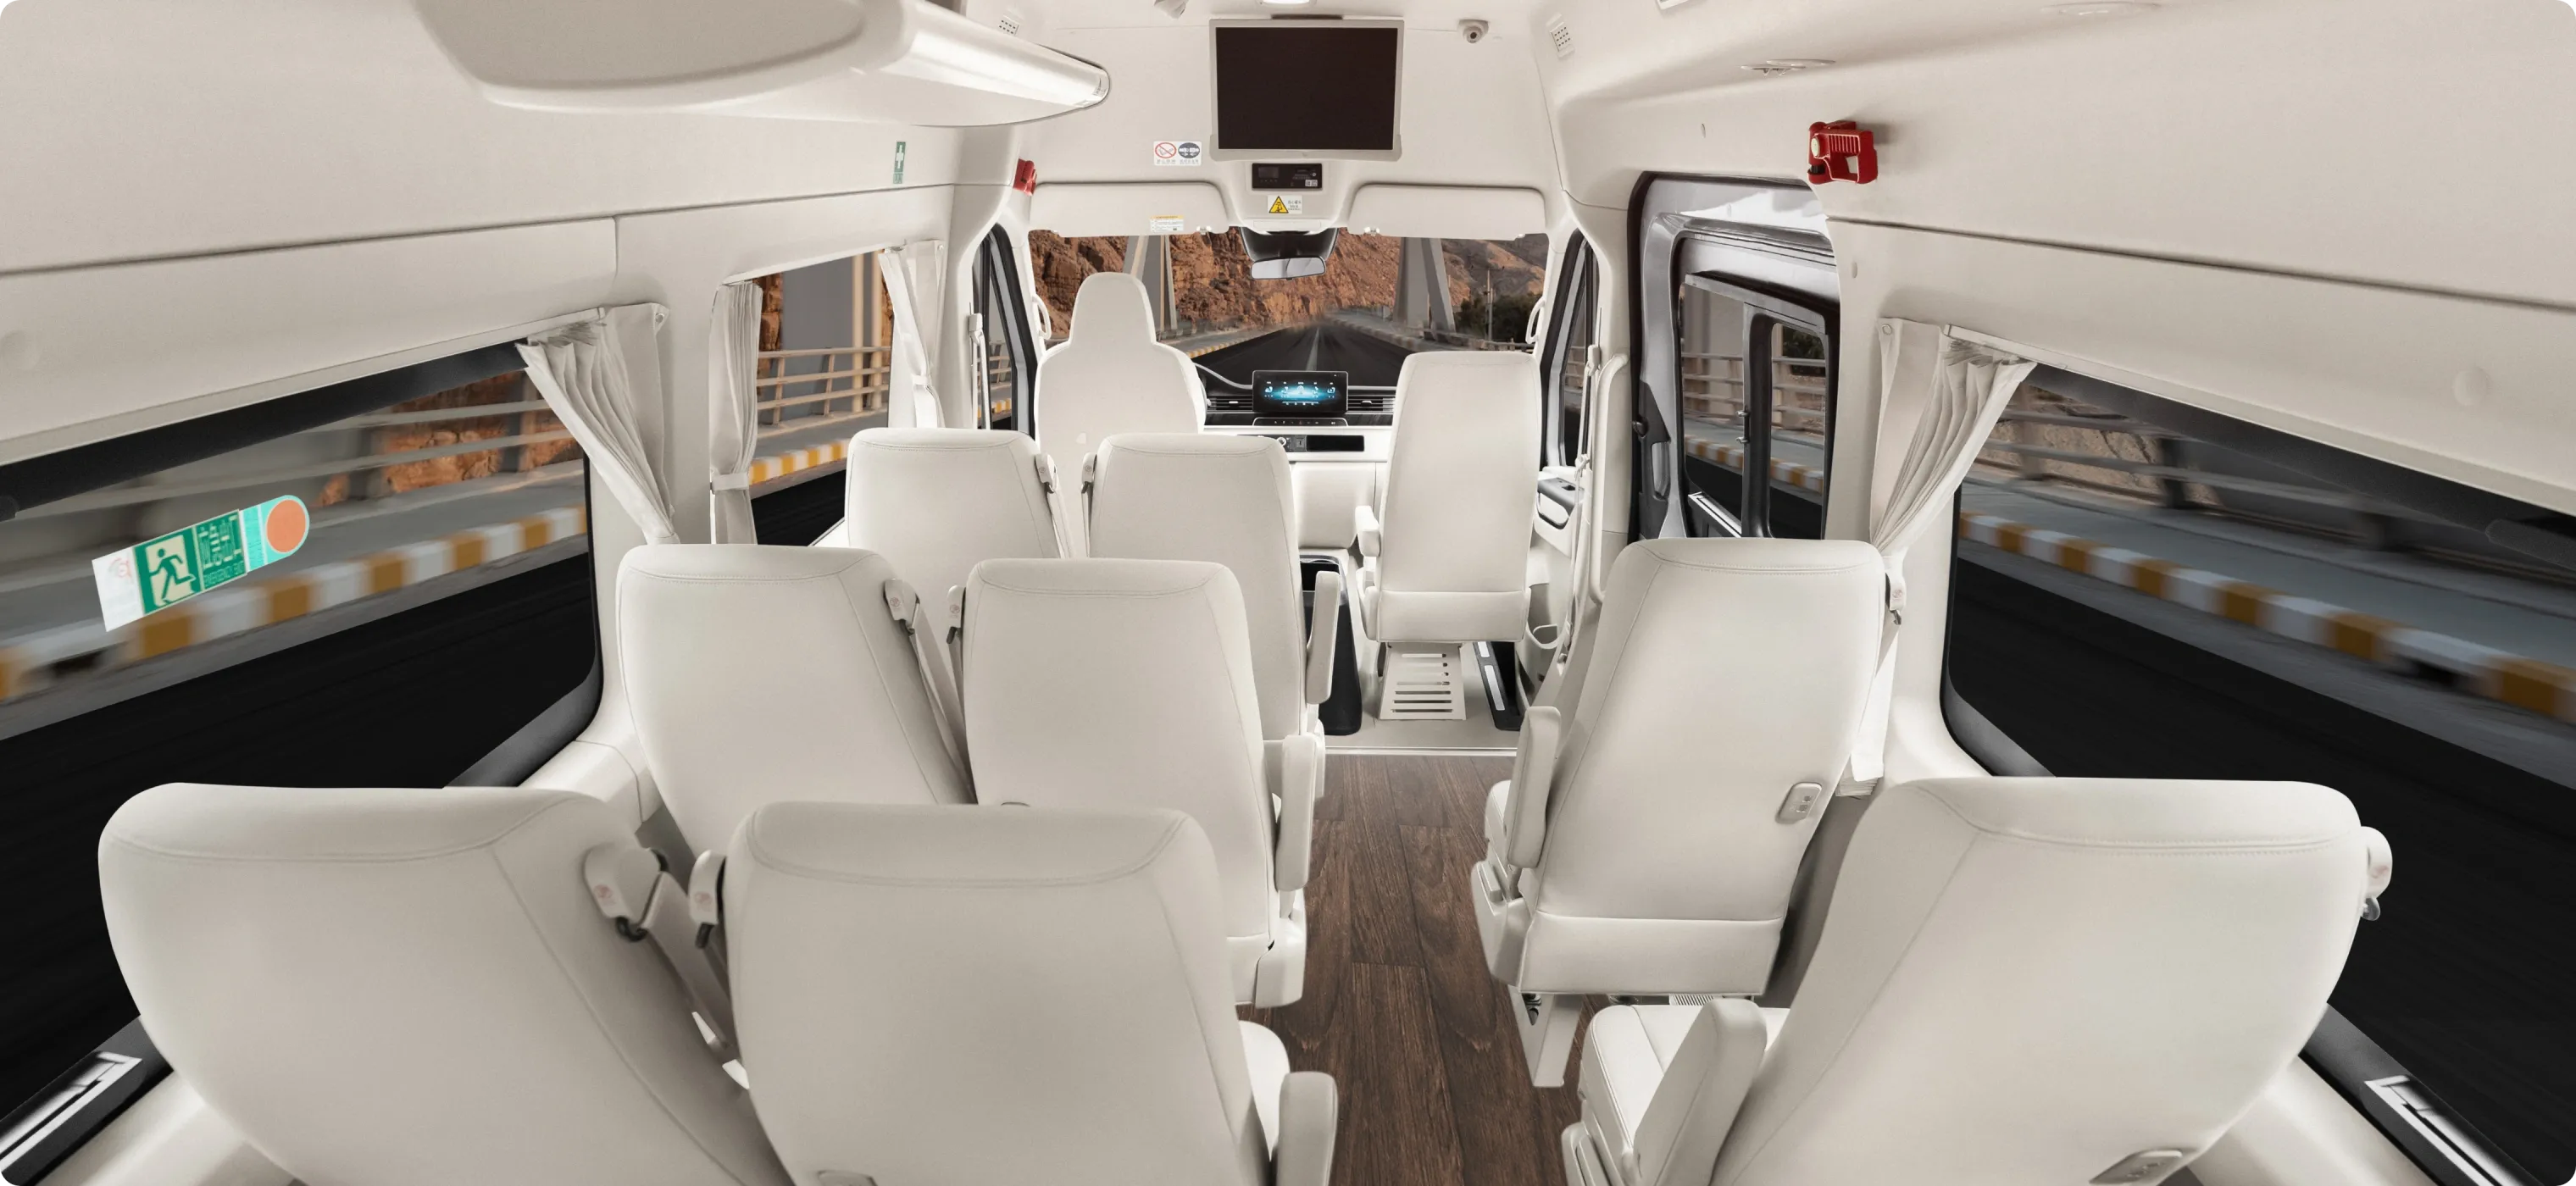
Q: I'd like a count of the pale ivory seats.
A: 10